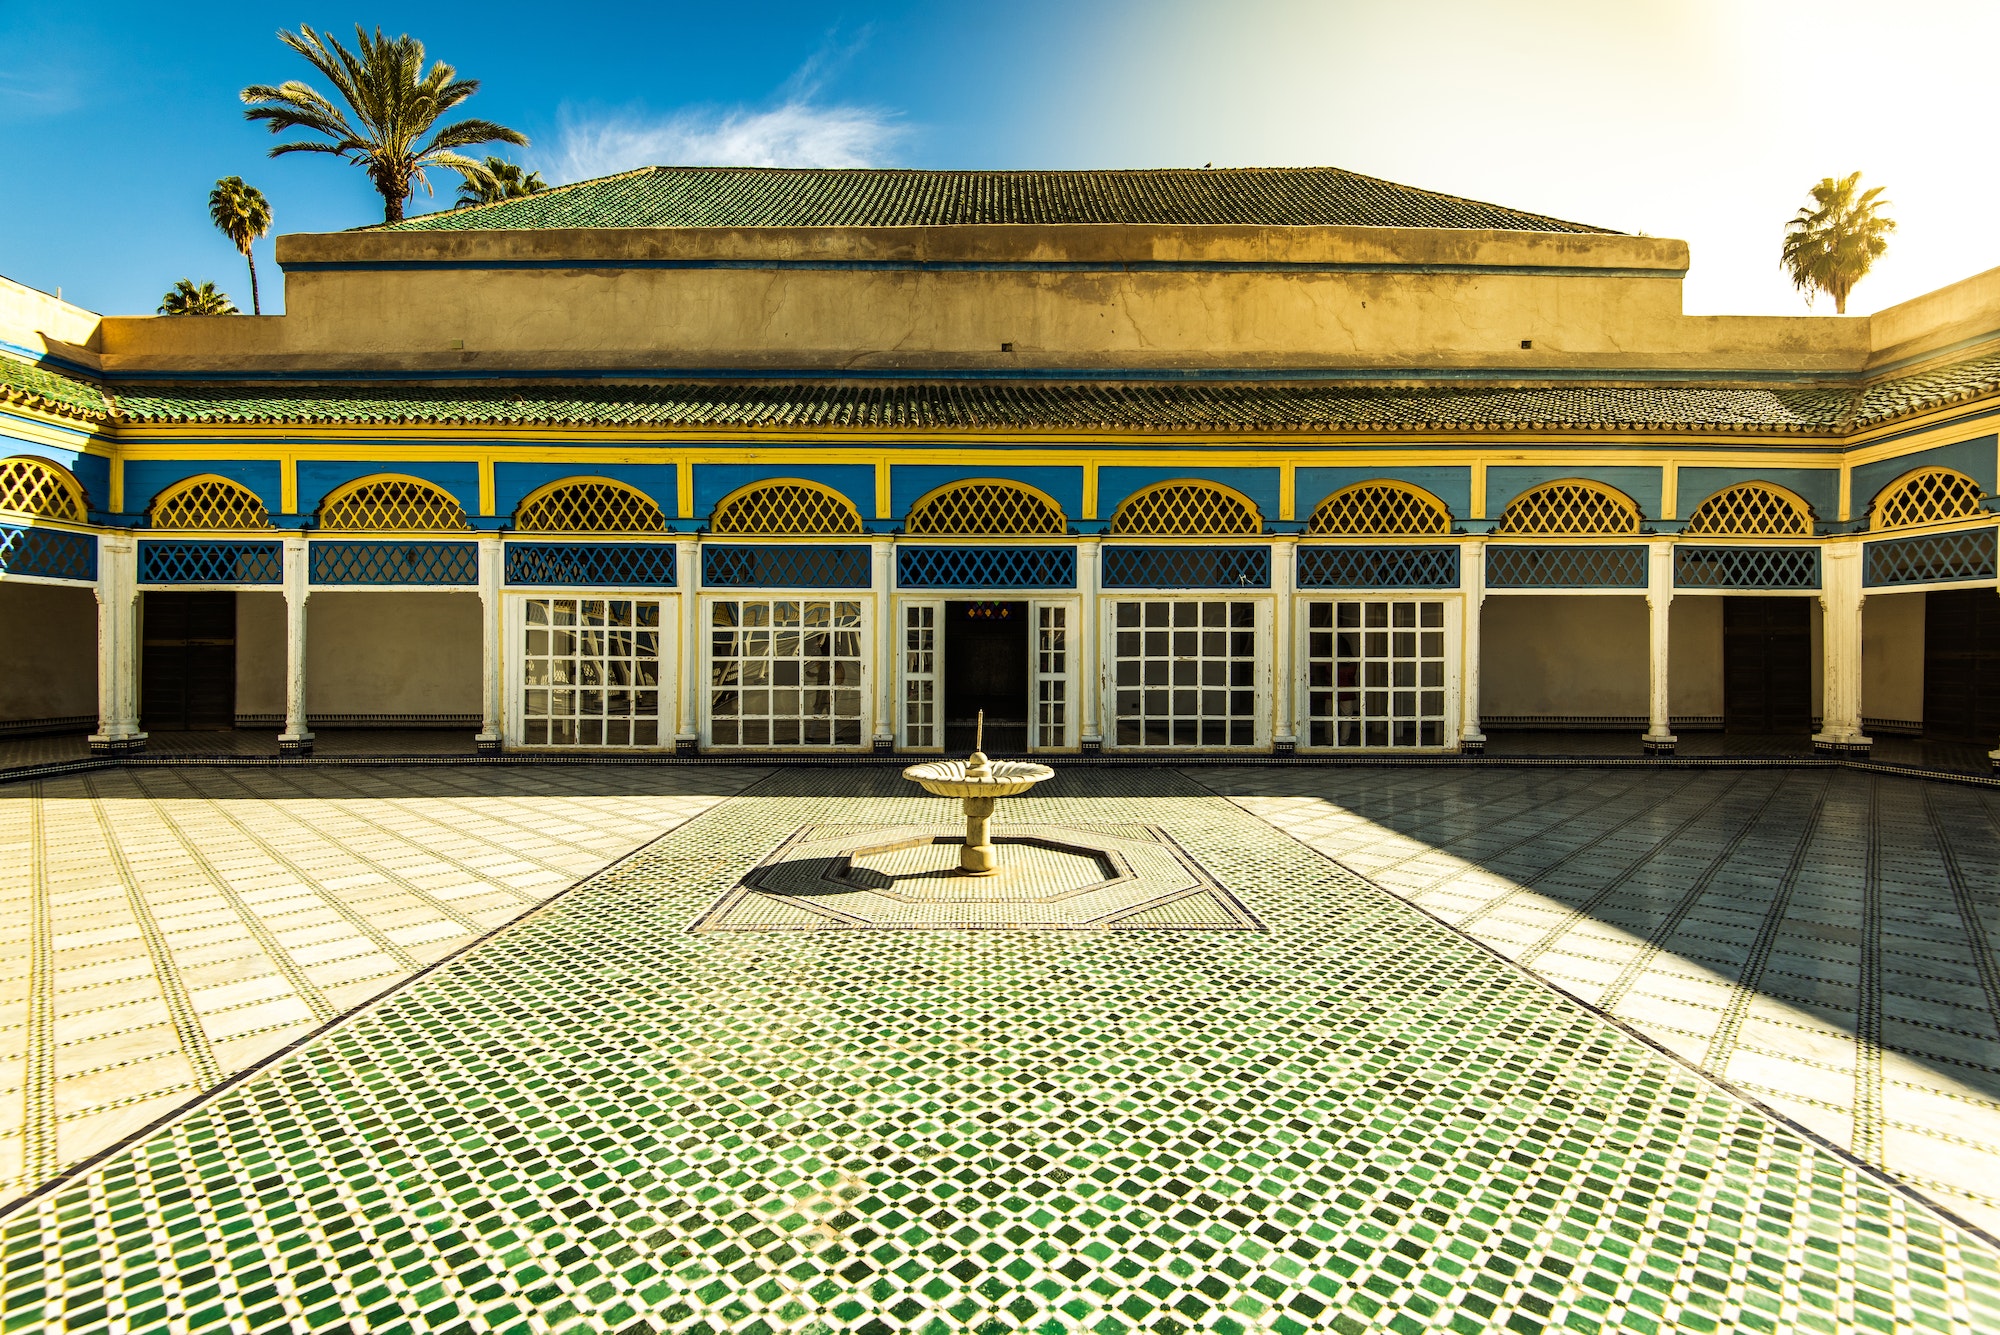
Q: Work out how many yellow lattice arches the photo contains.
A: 11